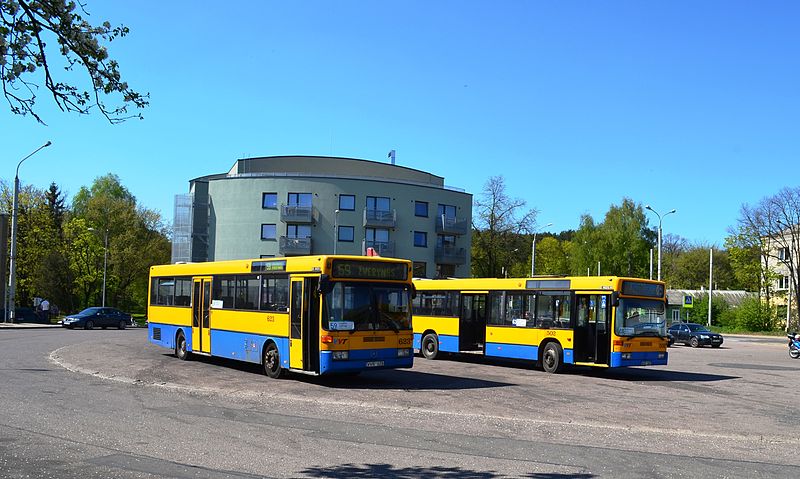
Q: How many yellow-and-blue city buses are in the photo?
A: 2